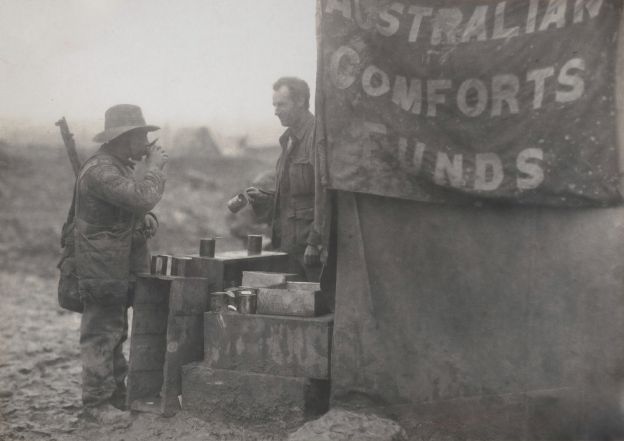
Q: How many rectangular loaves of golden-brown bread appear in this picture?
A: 0